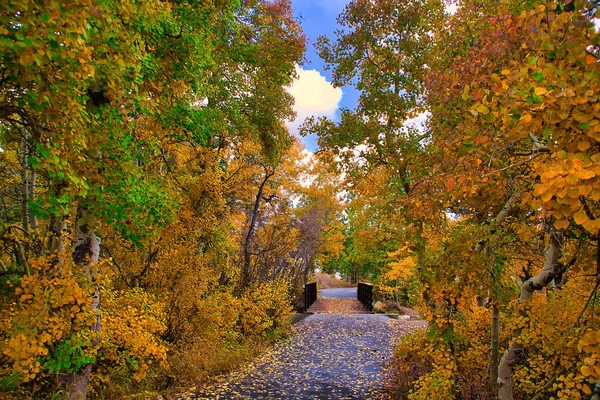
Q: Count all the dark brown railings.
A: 2